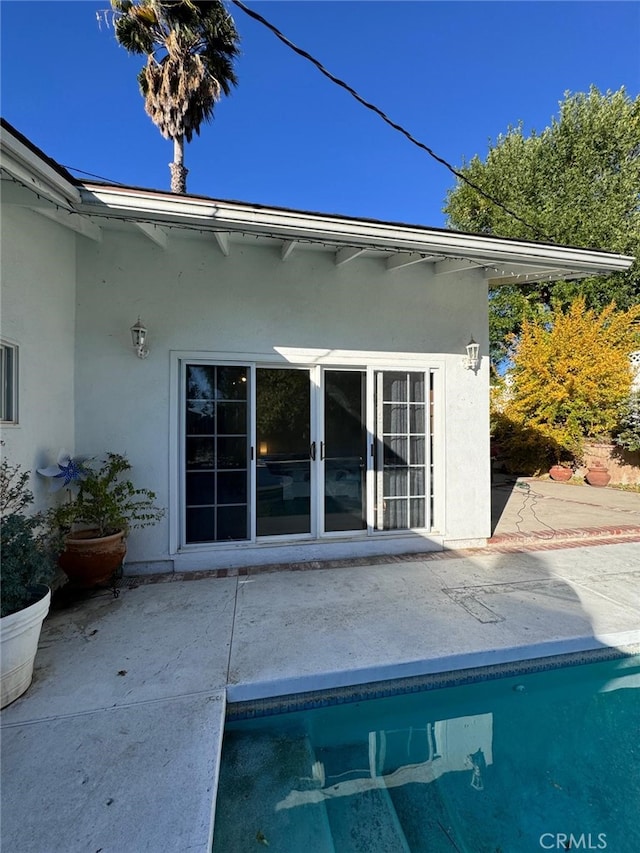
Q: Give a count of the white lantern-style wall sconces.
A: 2